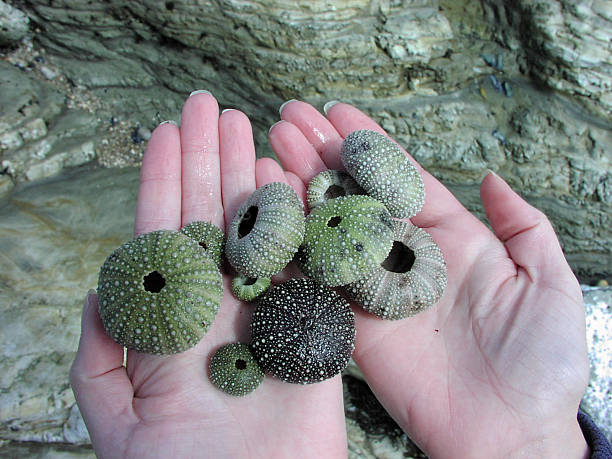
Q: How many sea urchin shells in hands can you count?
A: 10